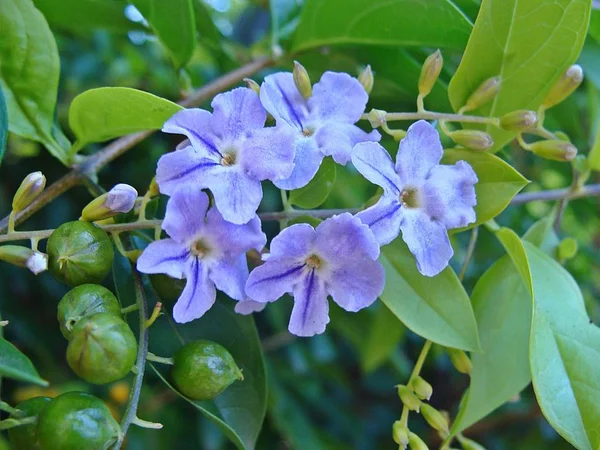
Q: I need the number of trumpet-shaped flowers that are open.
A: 5